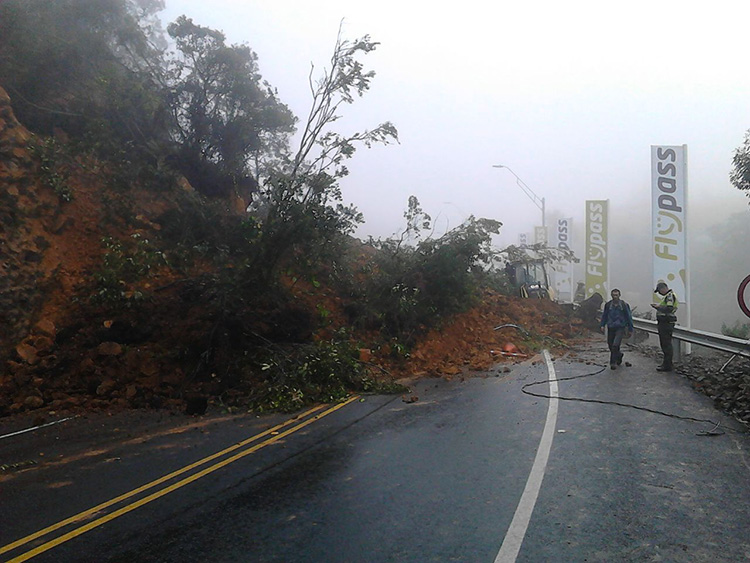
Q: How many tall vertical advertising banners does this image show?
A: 5